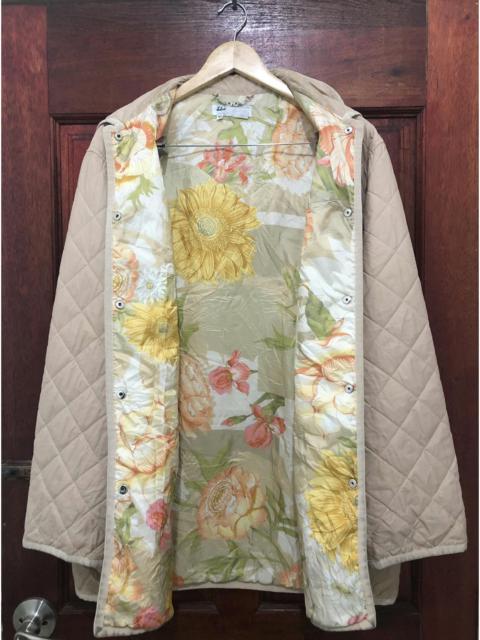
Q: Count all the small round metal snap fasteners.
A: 10